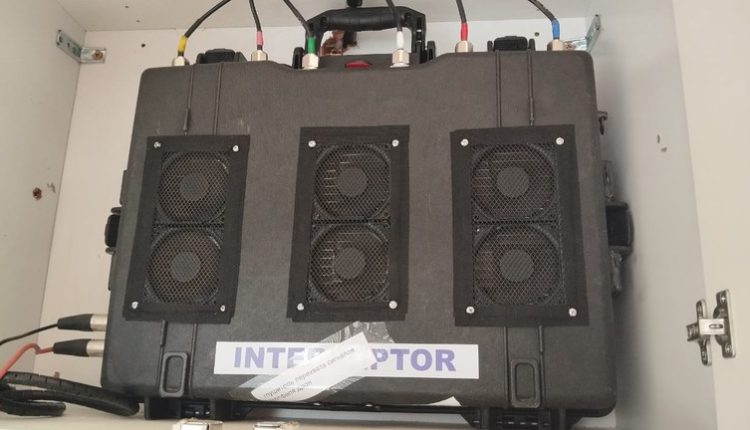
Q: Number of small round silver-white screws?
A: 12